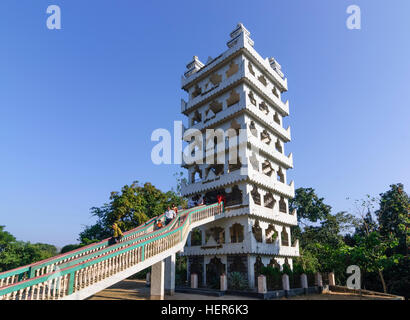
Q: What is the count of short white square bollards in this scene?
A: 7